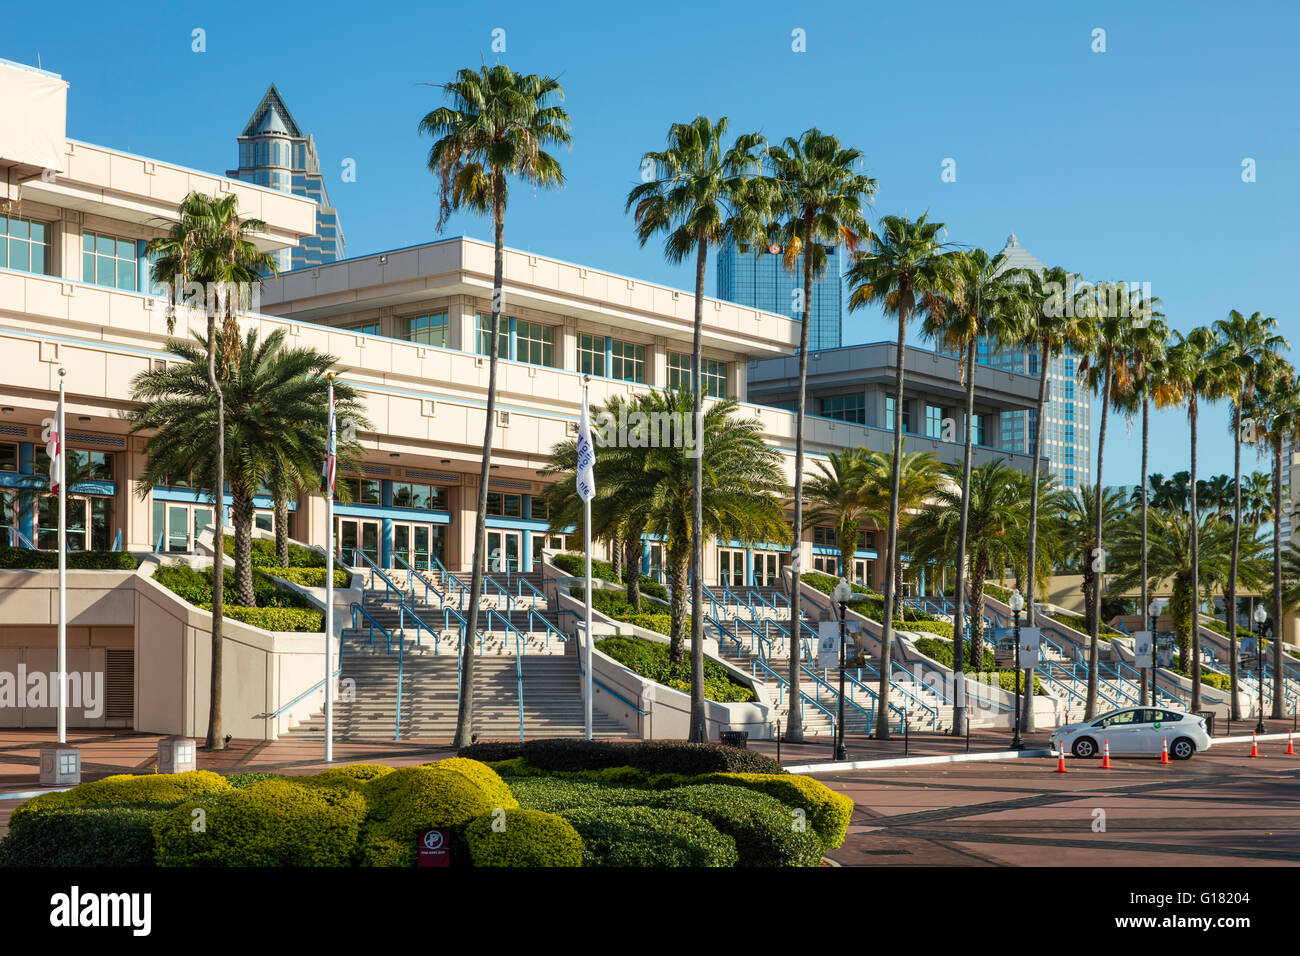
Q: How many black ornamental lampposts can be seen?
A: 4